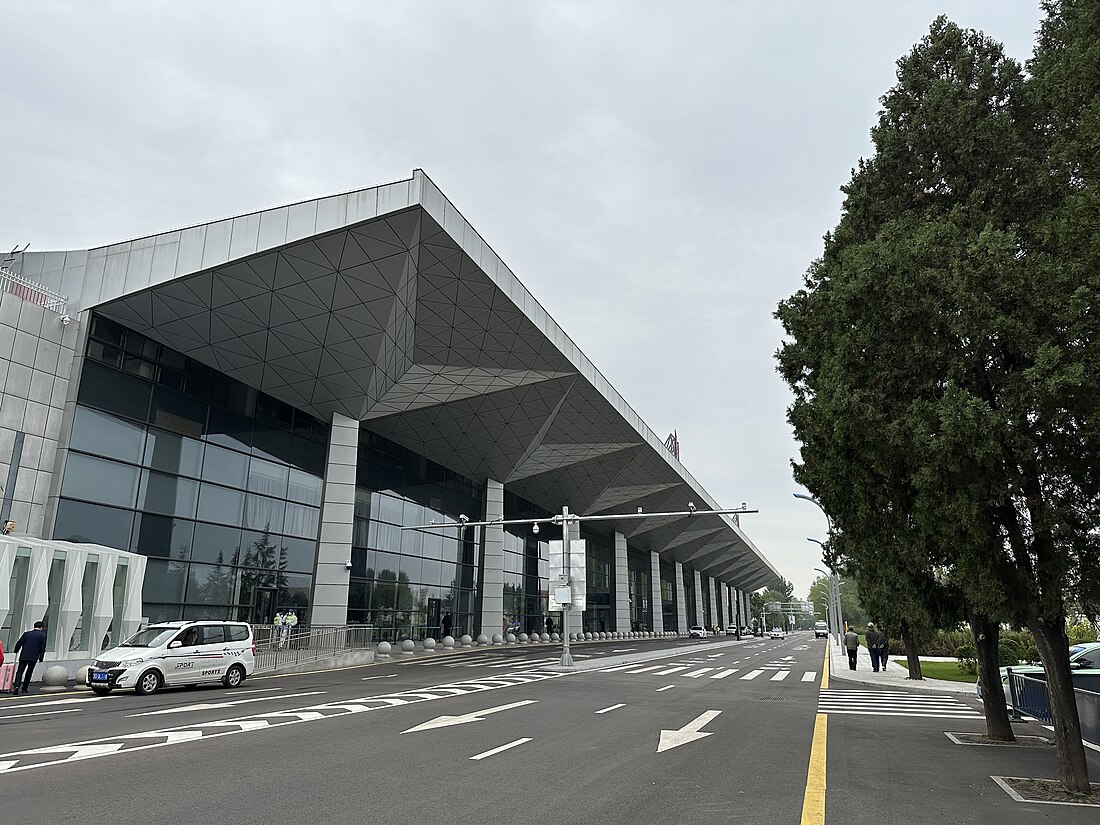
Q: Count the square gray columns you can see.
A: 12